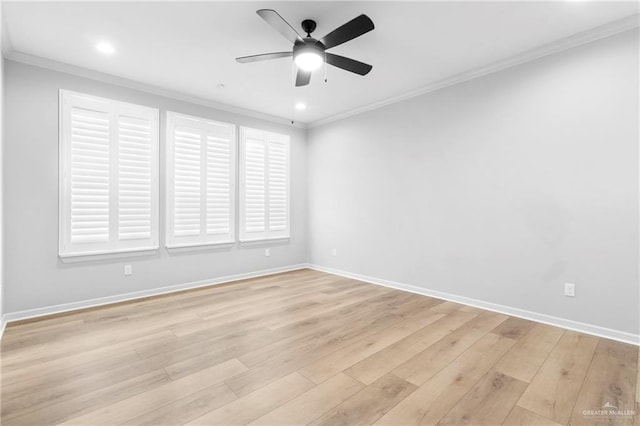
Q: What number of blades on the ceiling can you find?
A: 5